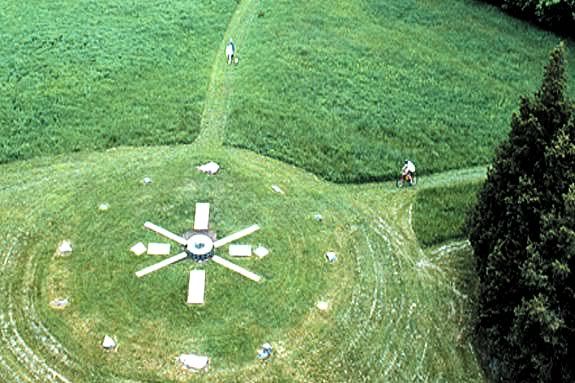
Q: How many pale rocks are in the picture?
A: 12